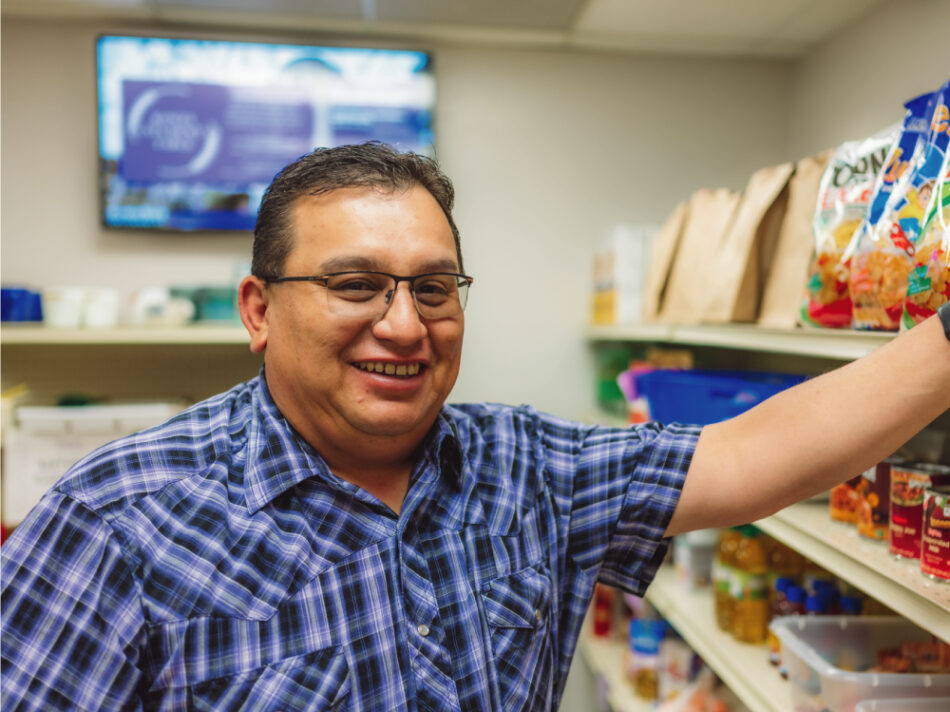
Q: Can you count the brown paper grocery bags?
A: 4